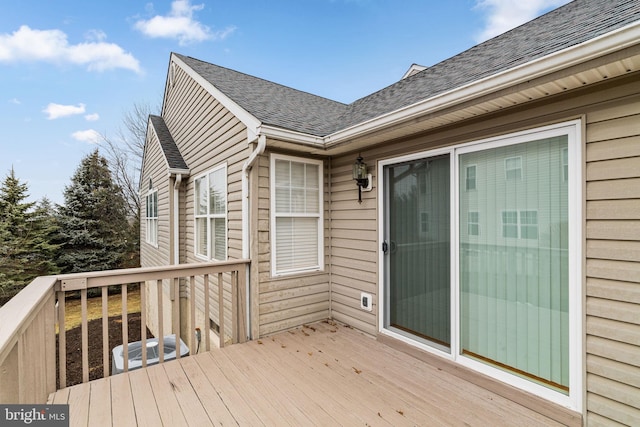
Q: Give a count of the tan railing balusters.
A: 11